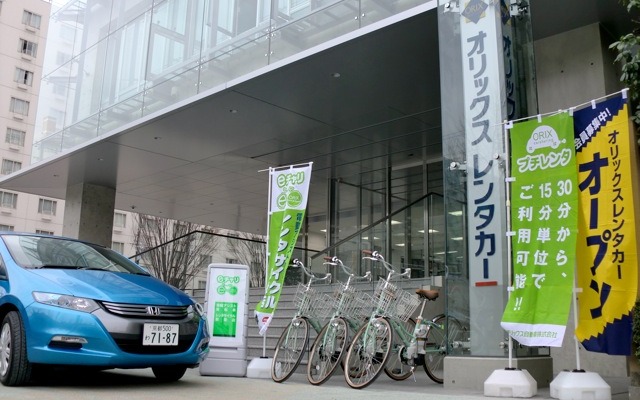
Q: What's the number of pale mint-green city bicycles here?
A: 3